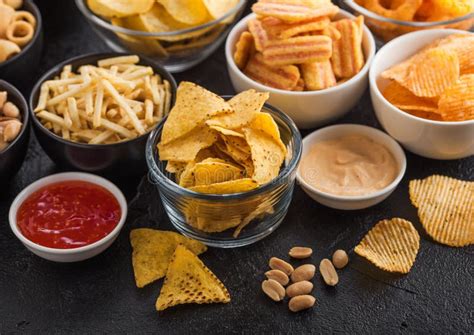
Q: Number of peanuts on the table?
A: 9